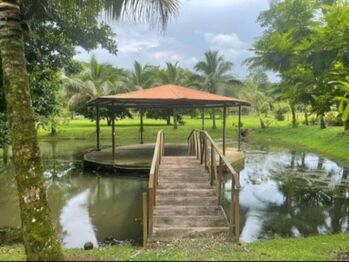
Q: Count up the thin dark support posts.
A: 6